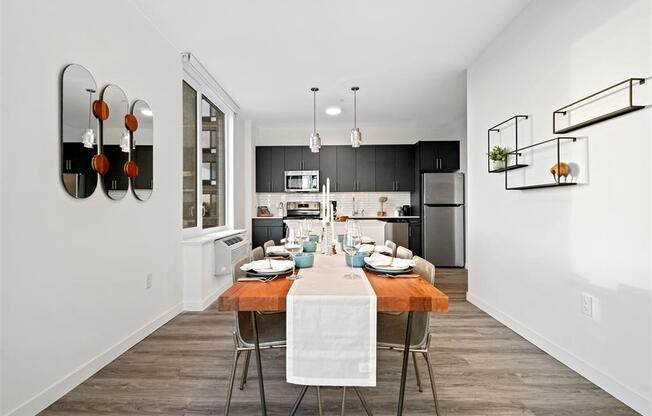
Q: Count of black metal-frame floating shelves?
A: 3